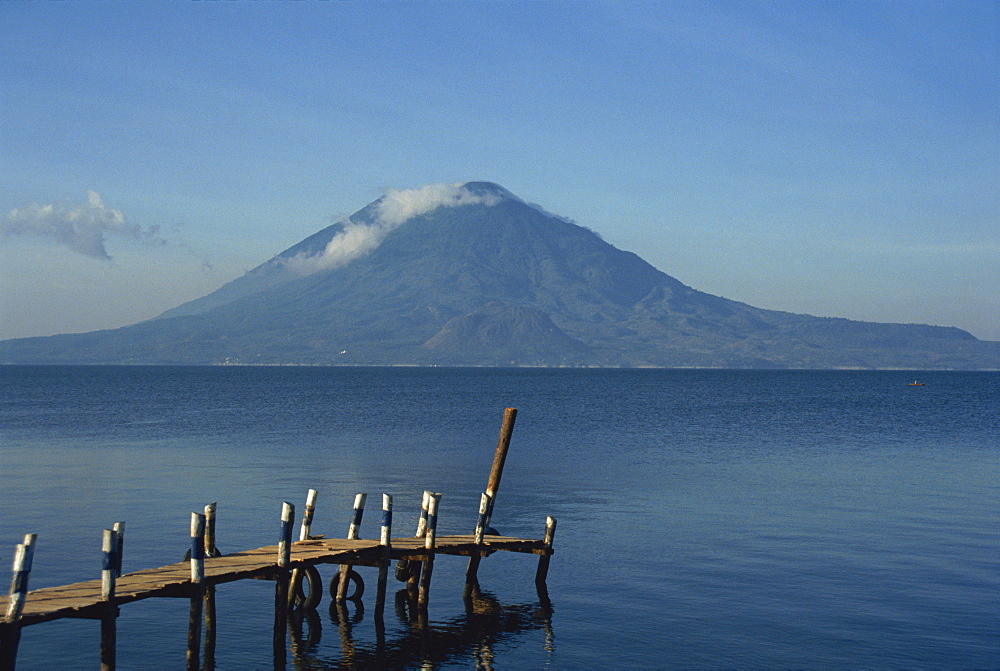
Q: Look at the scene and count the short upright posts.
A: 14